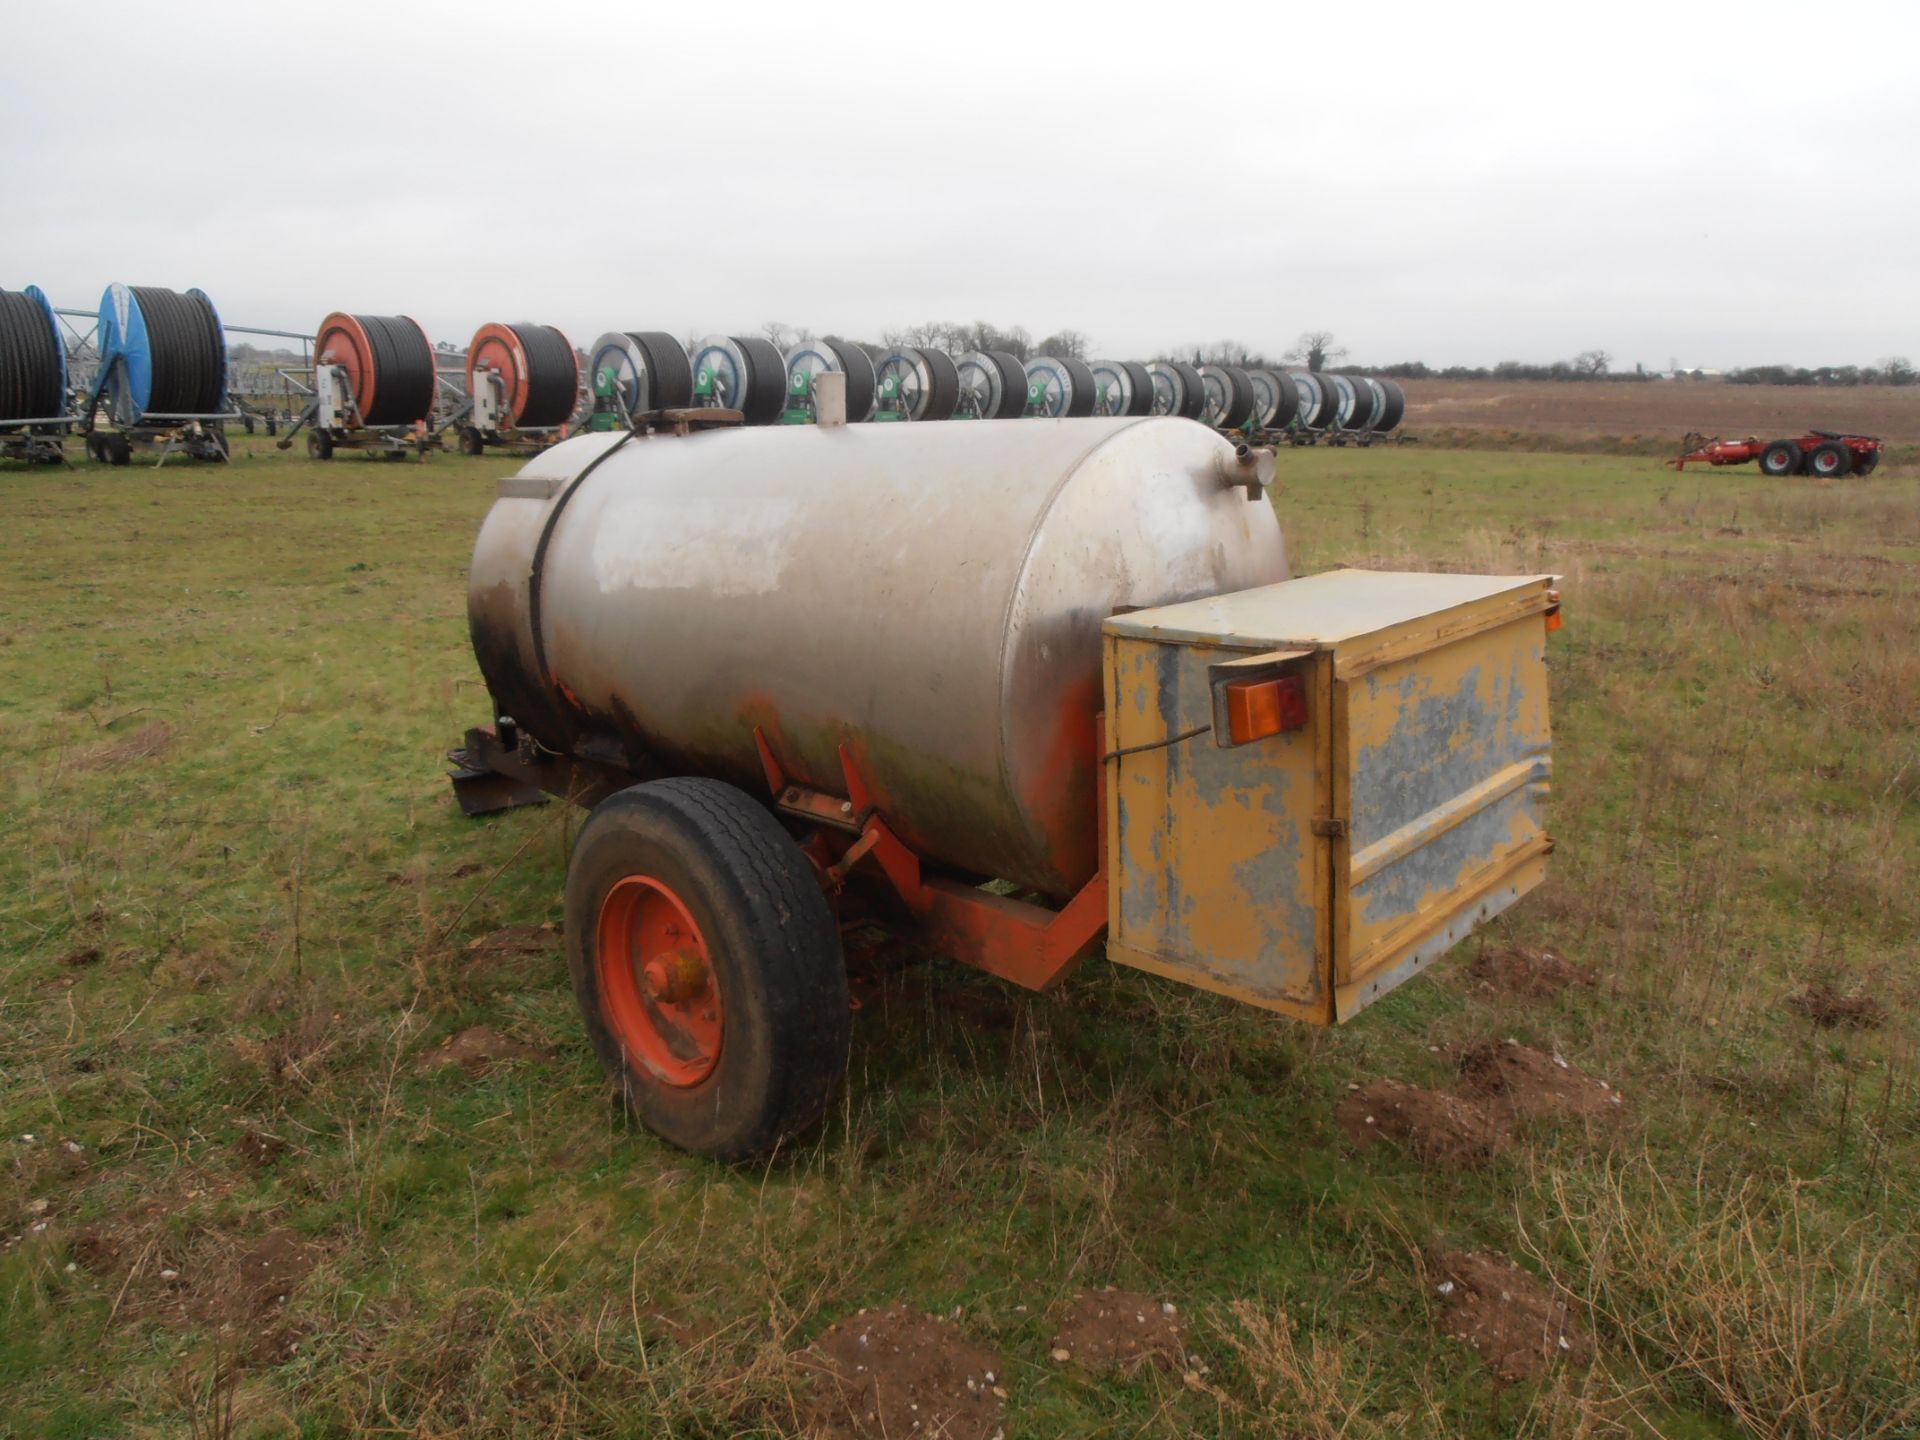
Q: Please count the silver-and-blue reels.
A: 13